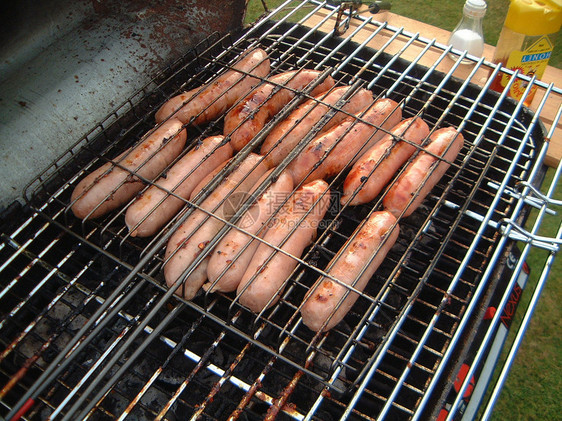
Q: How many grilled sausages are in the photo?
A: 12